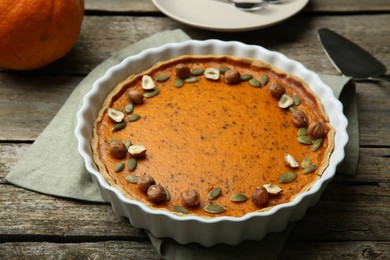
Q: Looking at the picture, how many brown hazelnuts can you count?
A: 11